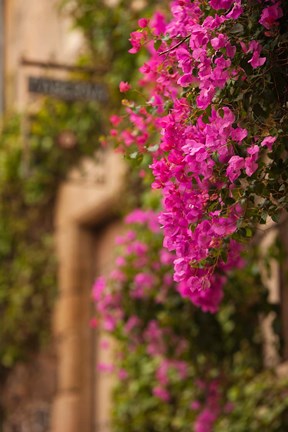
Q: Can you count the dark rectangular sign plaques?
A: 1